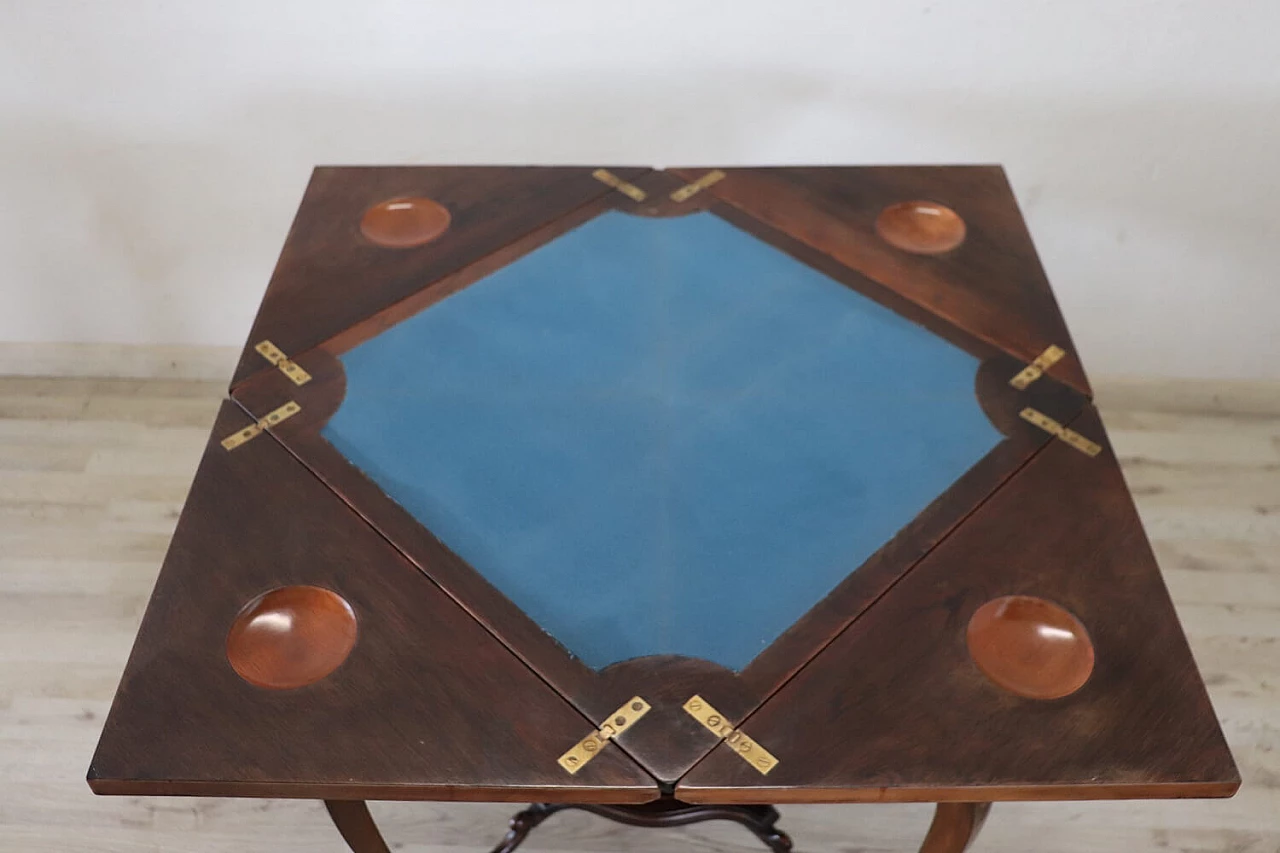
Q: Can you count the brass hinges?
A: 8